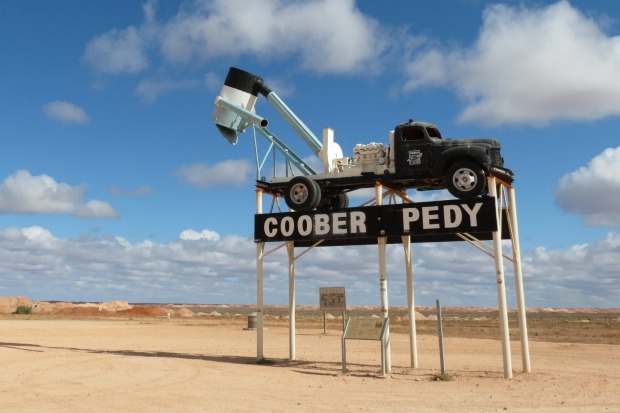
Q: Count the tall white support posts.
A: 6